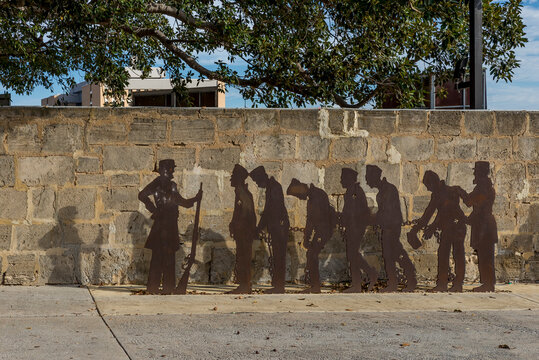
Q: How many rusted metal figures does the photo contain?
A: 8